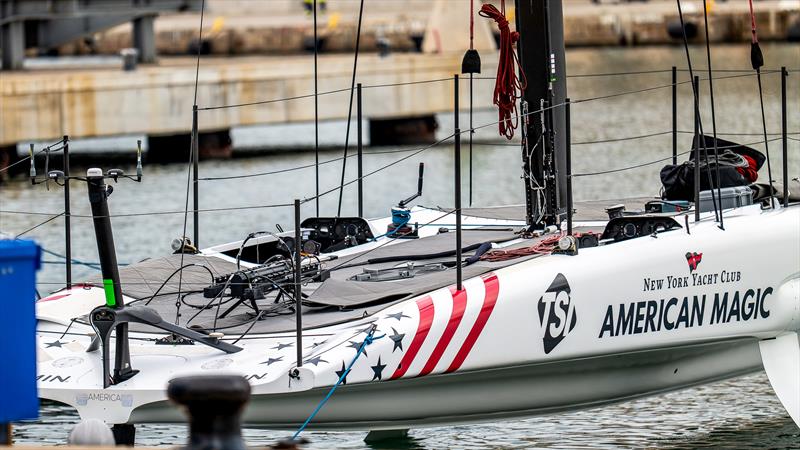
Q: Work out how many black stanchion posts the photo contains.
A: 9